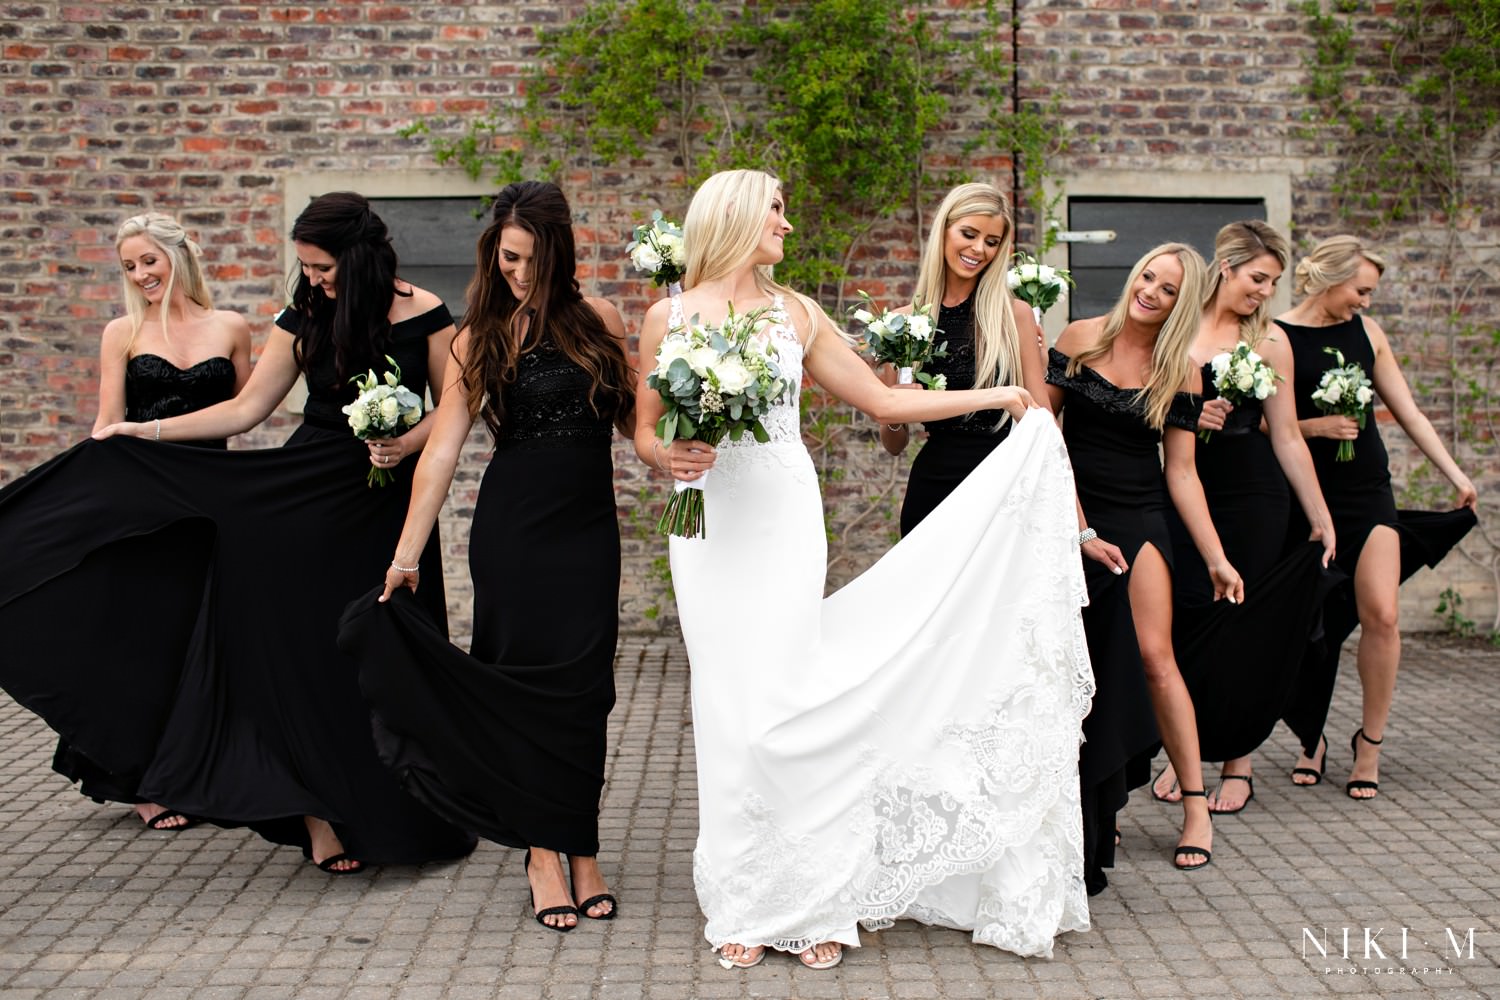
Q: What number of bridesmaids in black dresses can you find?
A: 7